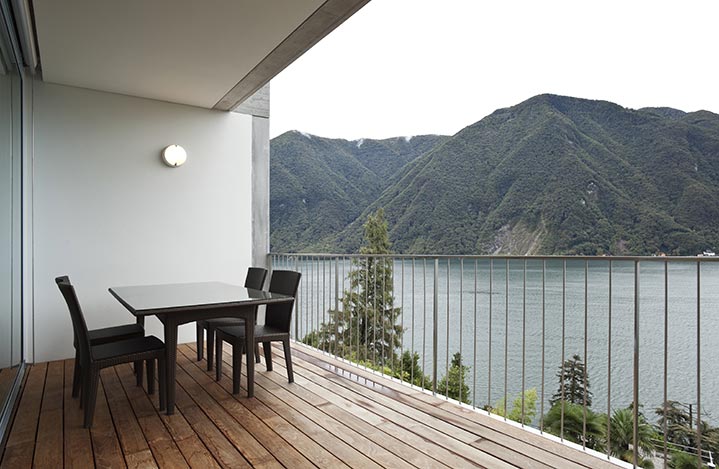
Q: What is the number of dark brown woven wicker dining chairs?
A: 4